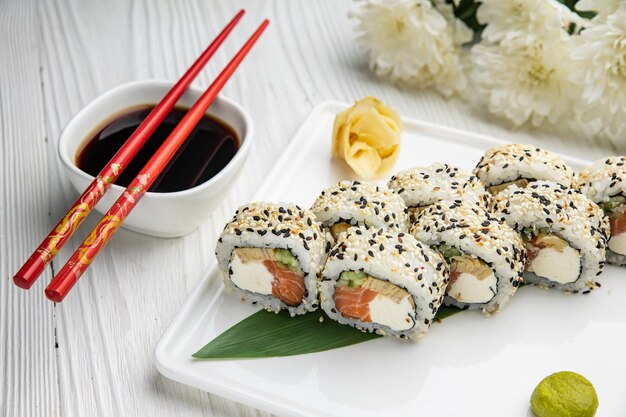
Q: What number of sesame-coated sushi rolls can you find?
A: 8